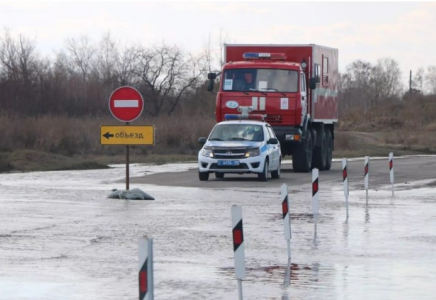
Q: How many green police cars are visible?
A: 0